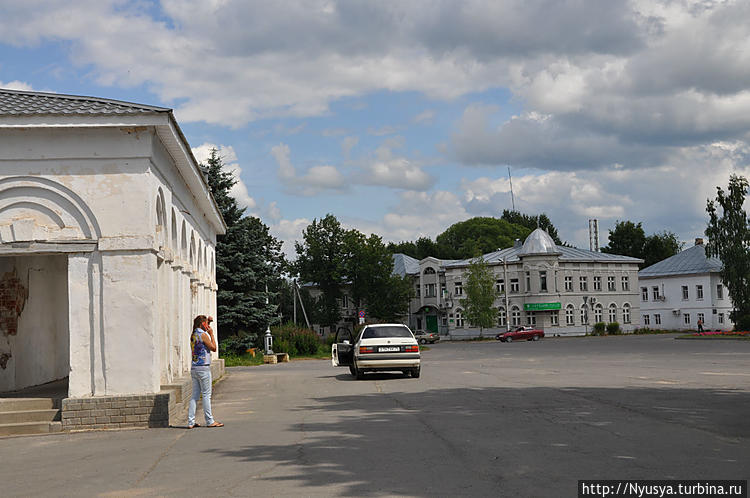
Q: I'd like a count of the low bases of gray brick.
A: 1